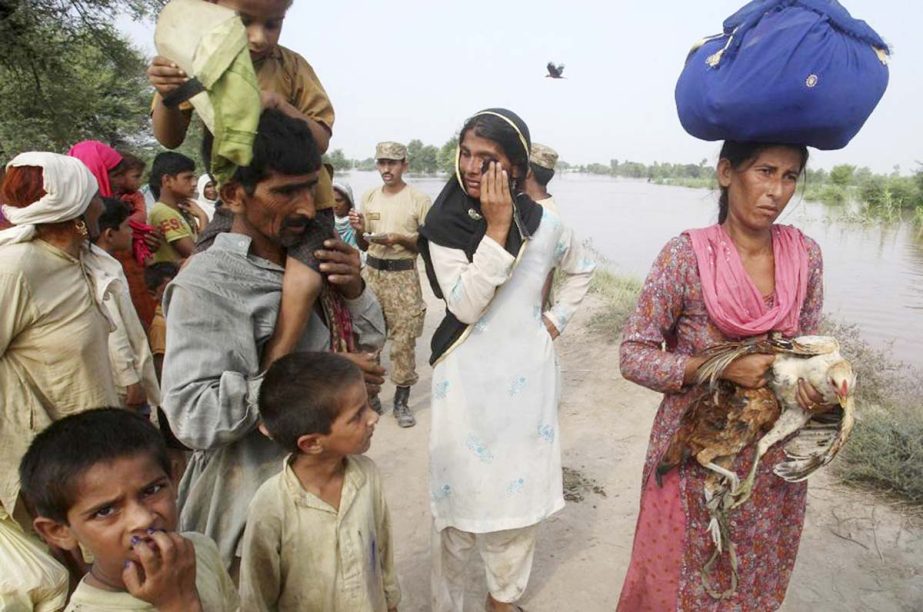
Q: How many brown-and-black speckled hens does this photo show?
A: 1